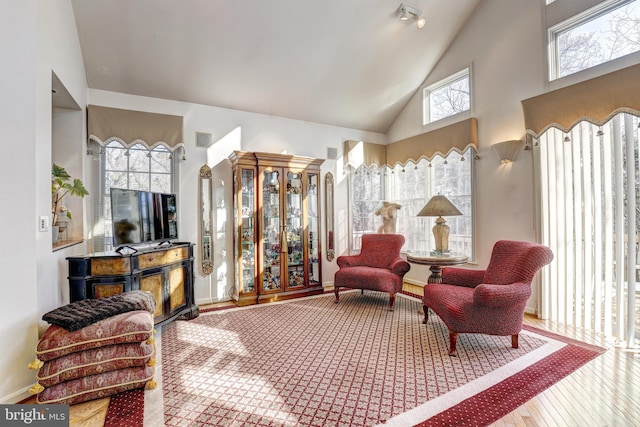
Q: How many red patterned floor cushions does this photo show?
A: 3